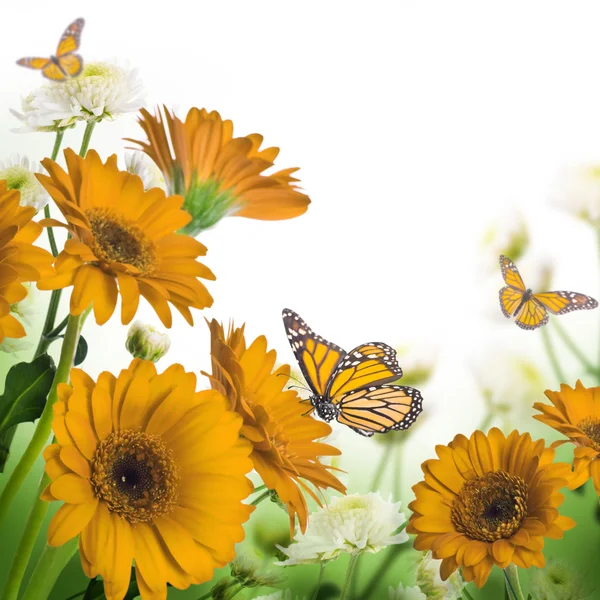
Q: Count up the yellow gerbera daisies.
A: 7